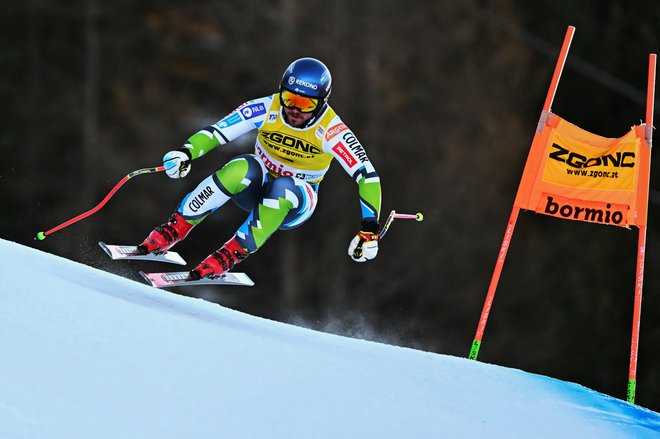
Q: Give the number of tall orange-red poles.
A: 2